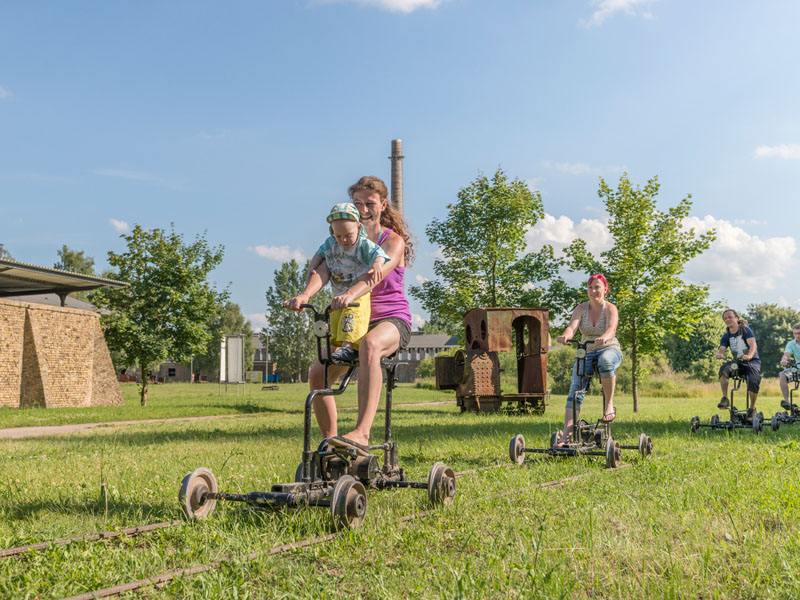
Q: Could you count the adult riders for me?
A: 4